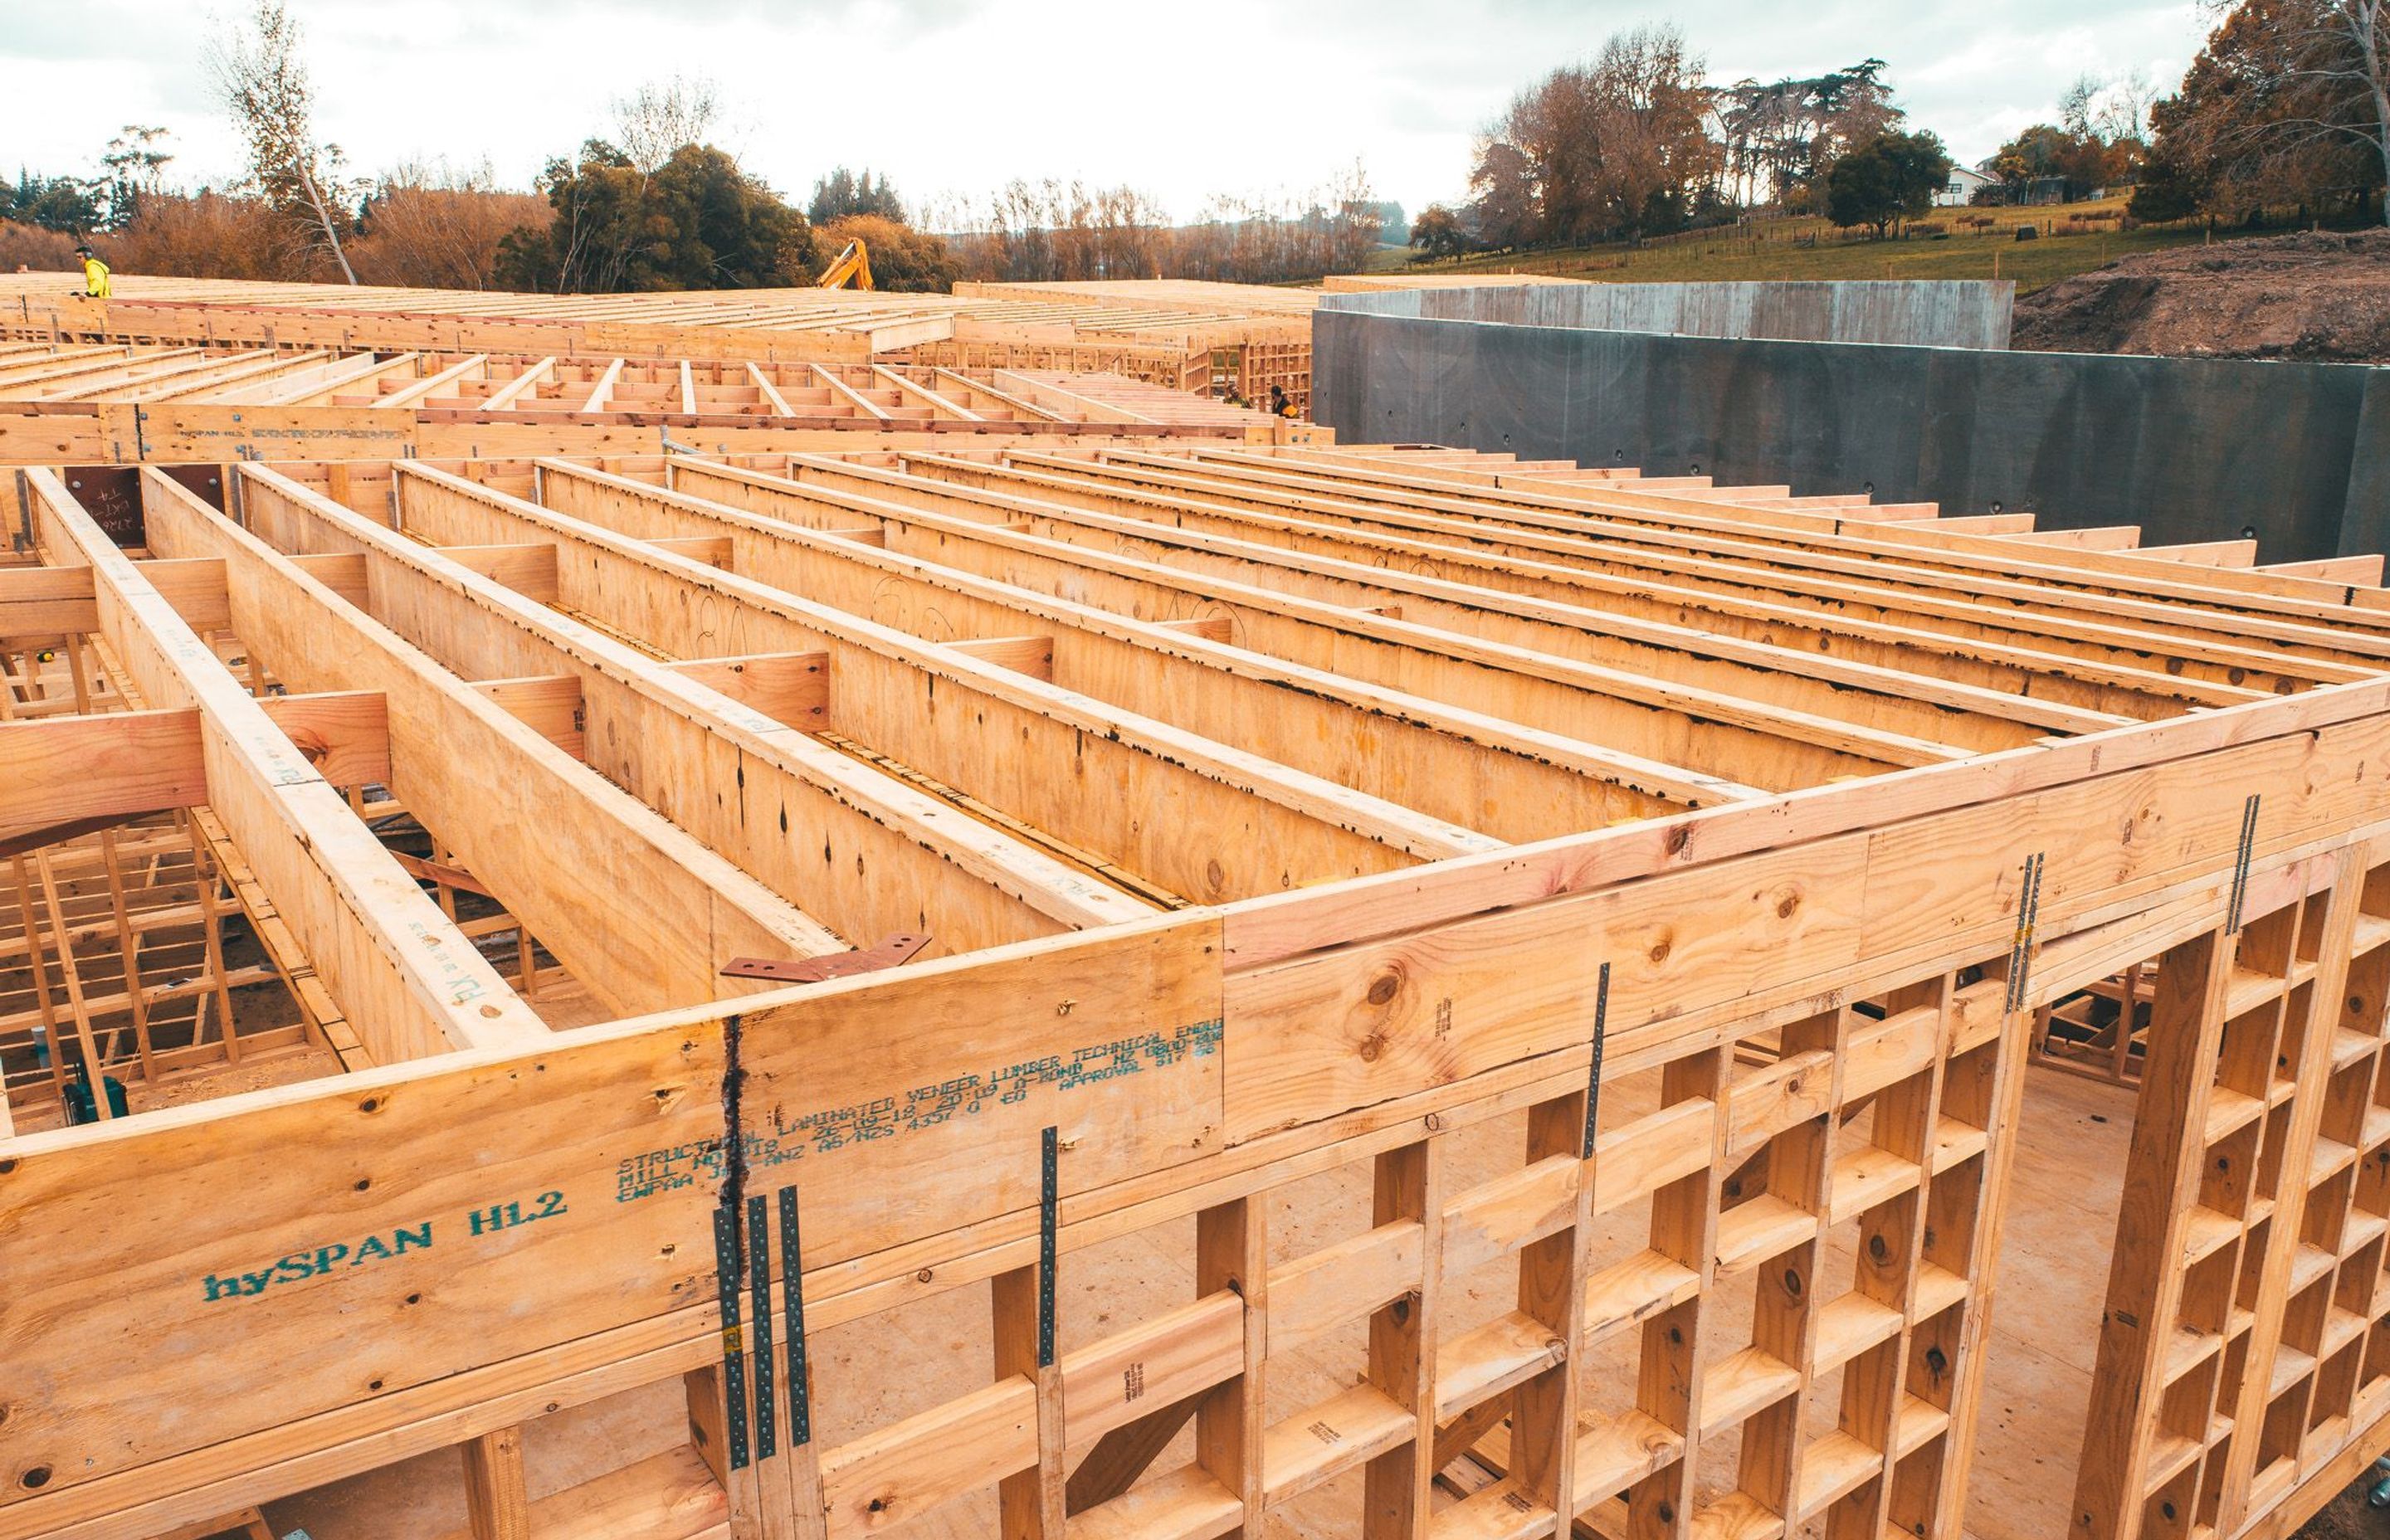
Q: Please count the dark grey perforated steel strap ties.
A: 9